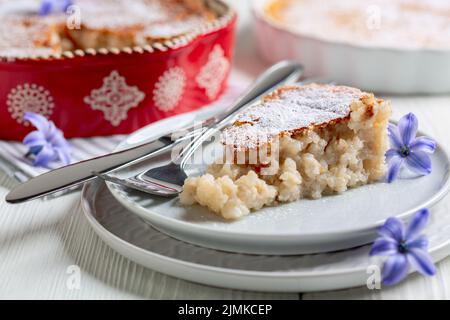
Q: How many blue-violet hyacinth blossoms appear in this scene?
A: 4